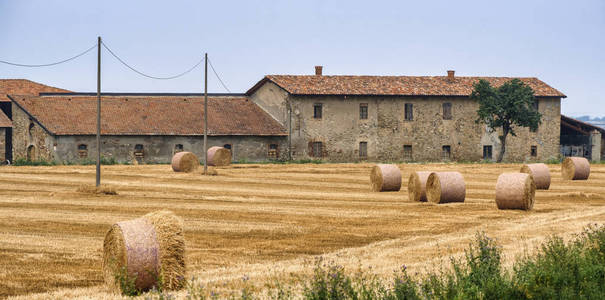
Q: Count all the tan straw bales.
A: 9